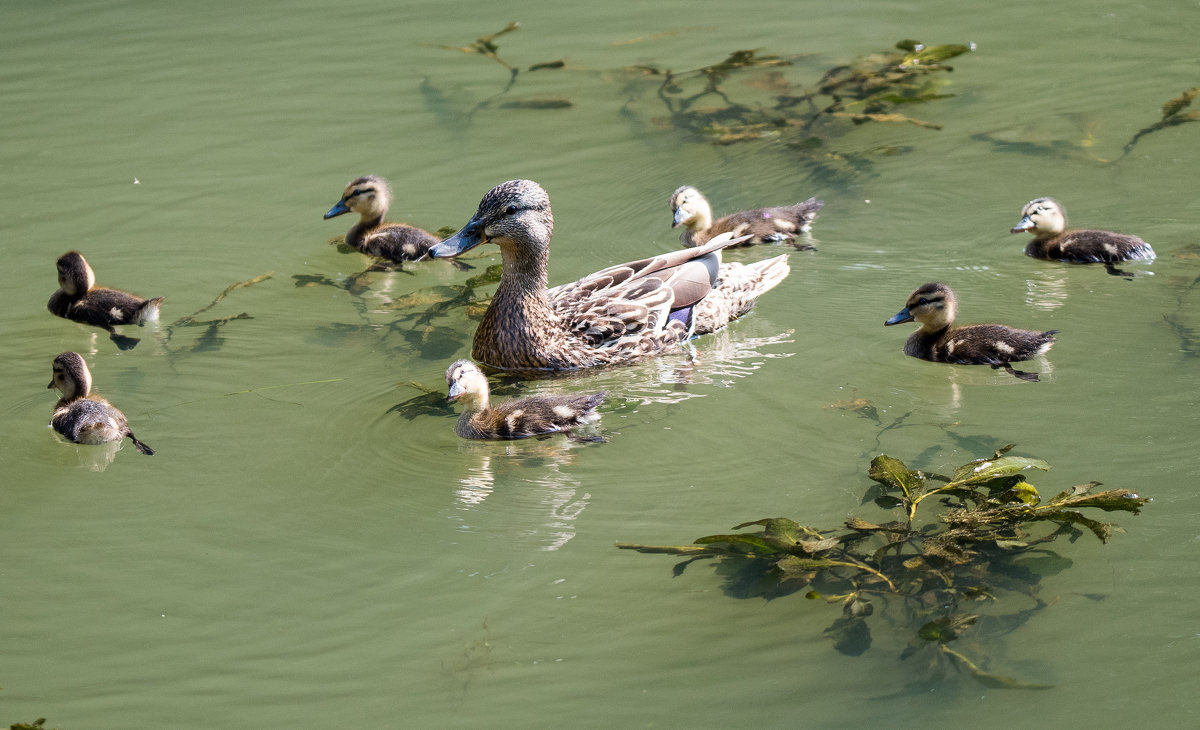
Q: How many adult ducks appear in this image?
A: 1